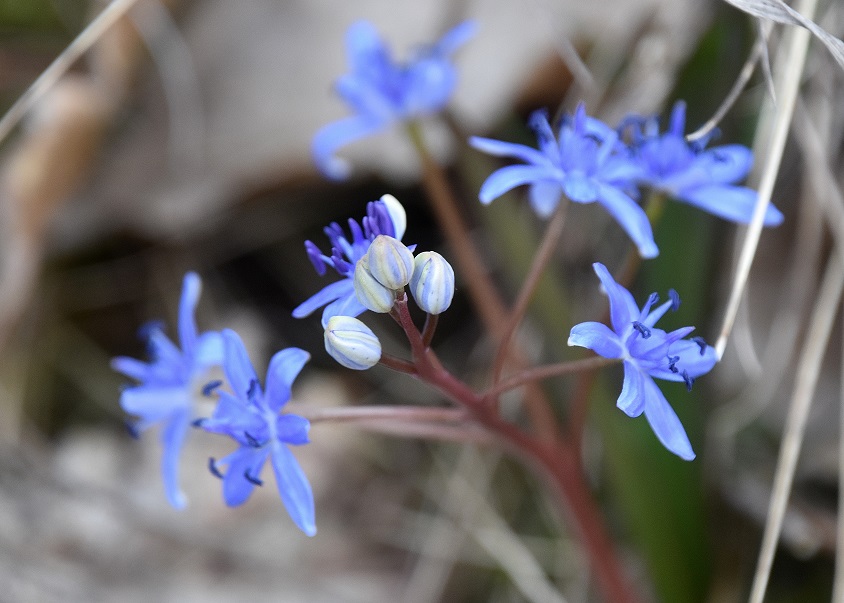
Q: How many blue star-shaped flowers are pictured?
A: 7